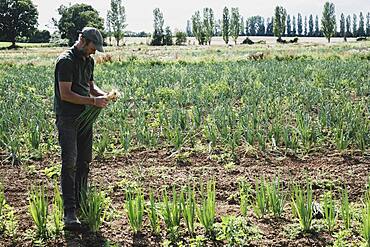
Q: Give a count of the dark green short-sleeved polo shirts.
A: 1